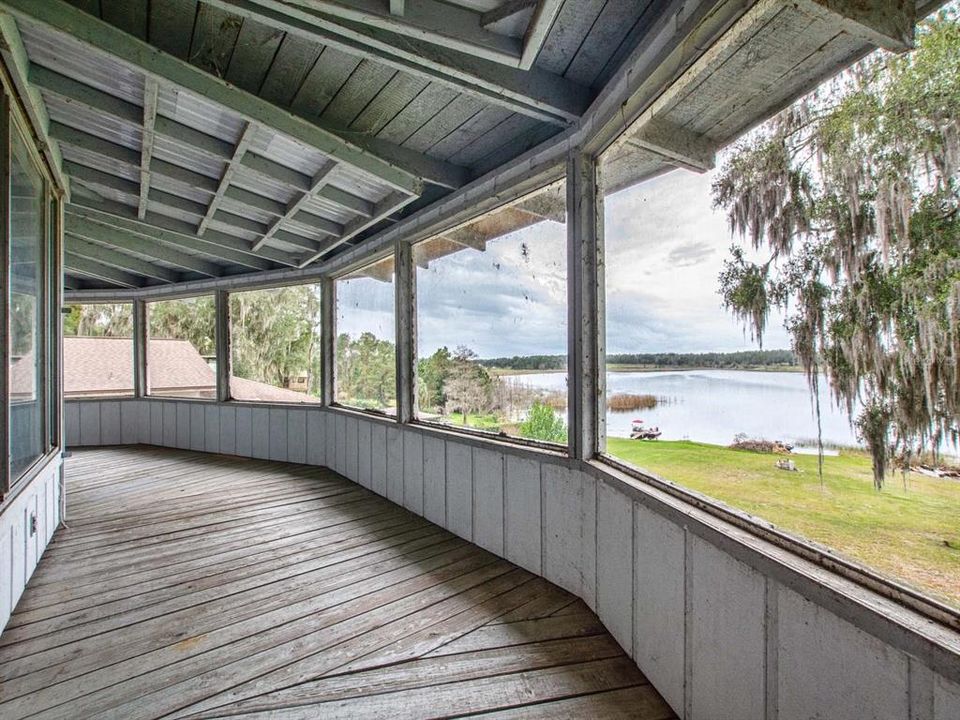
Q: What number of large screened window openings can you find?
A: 6